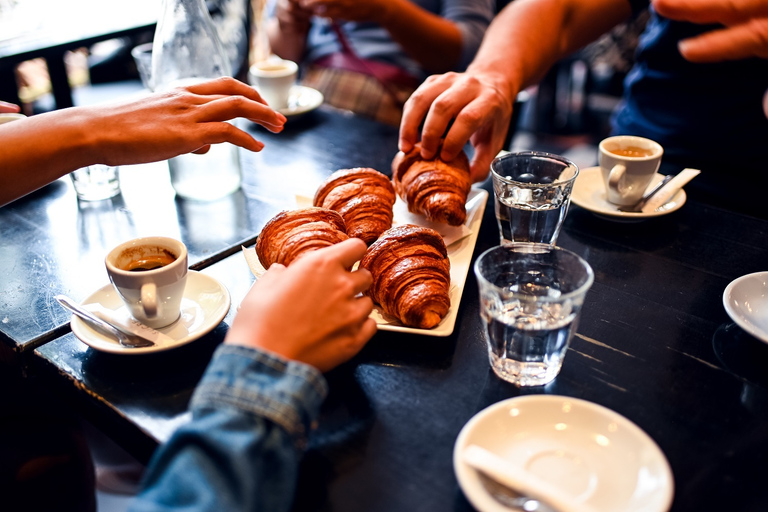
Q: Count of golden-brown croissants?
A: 4